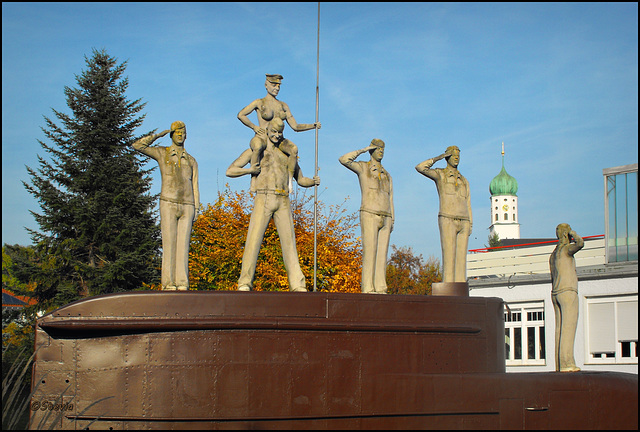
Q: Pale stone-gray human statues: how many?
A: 6